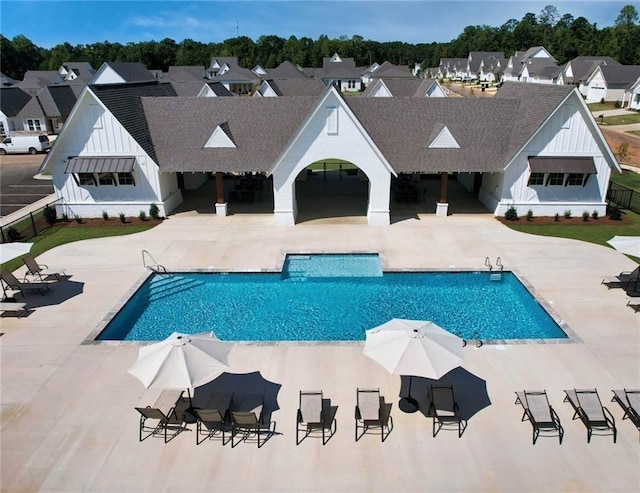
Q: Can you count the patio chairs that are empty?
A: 14